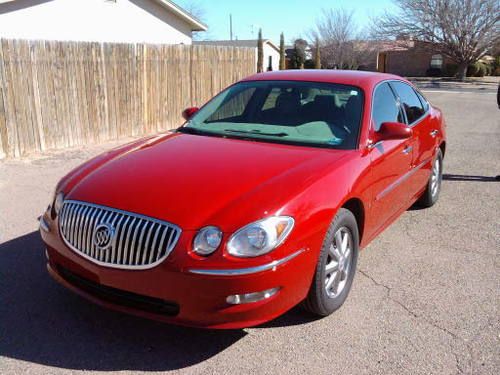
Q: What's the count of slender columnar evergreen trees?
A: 3